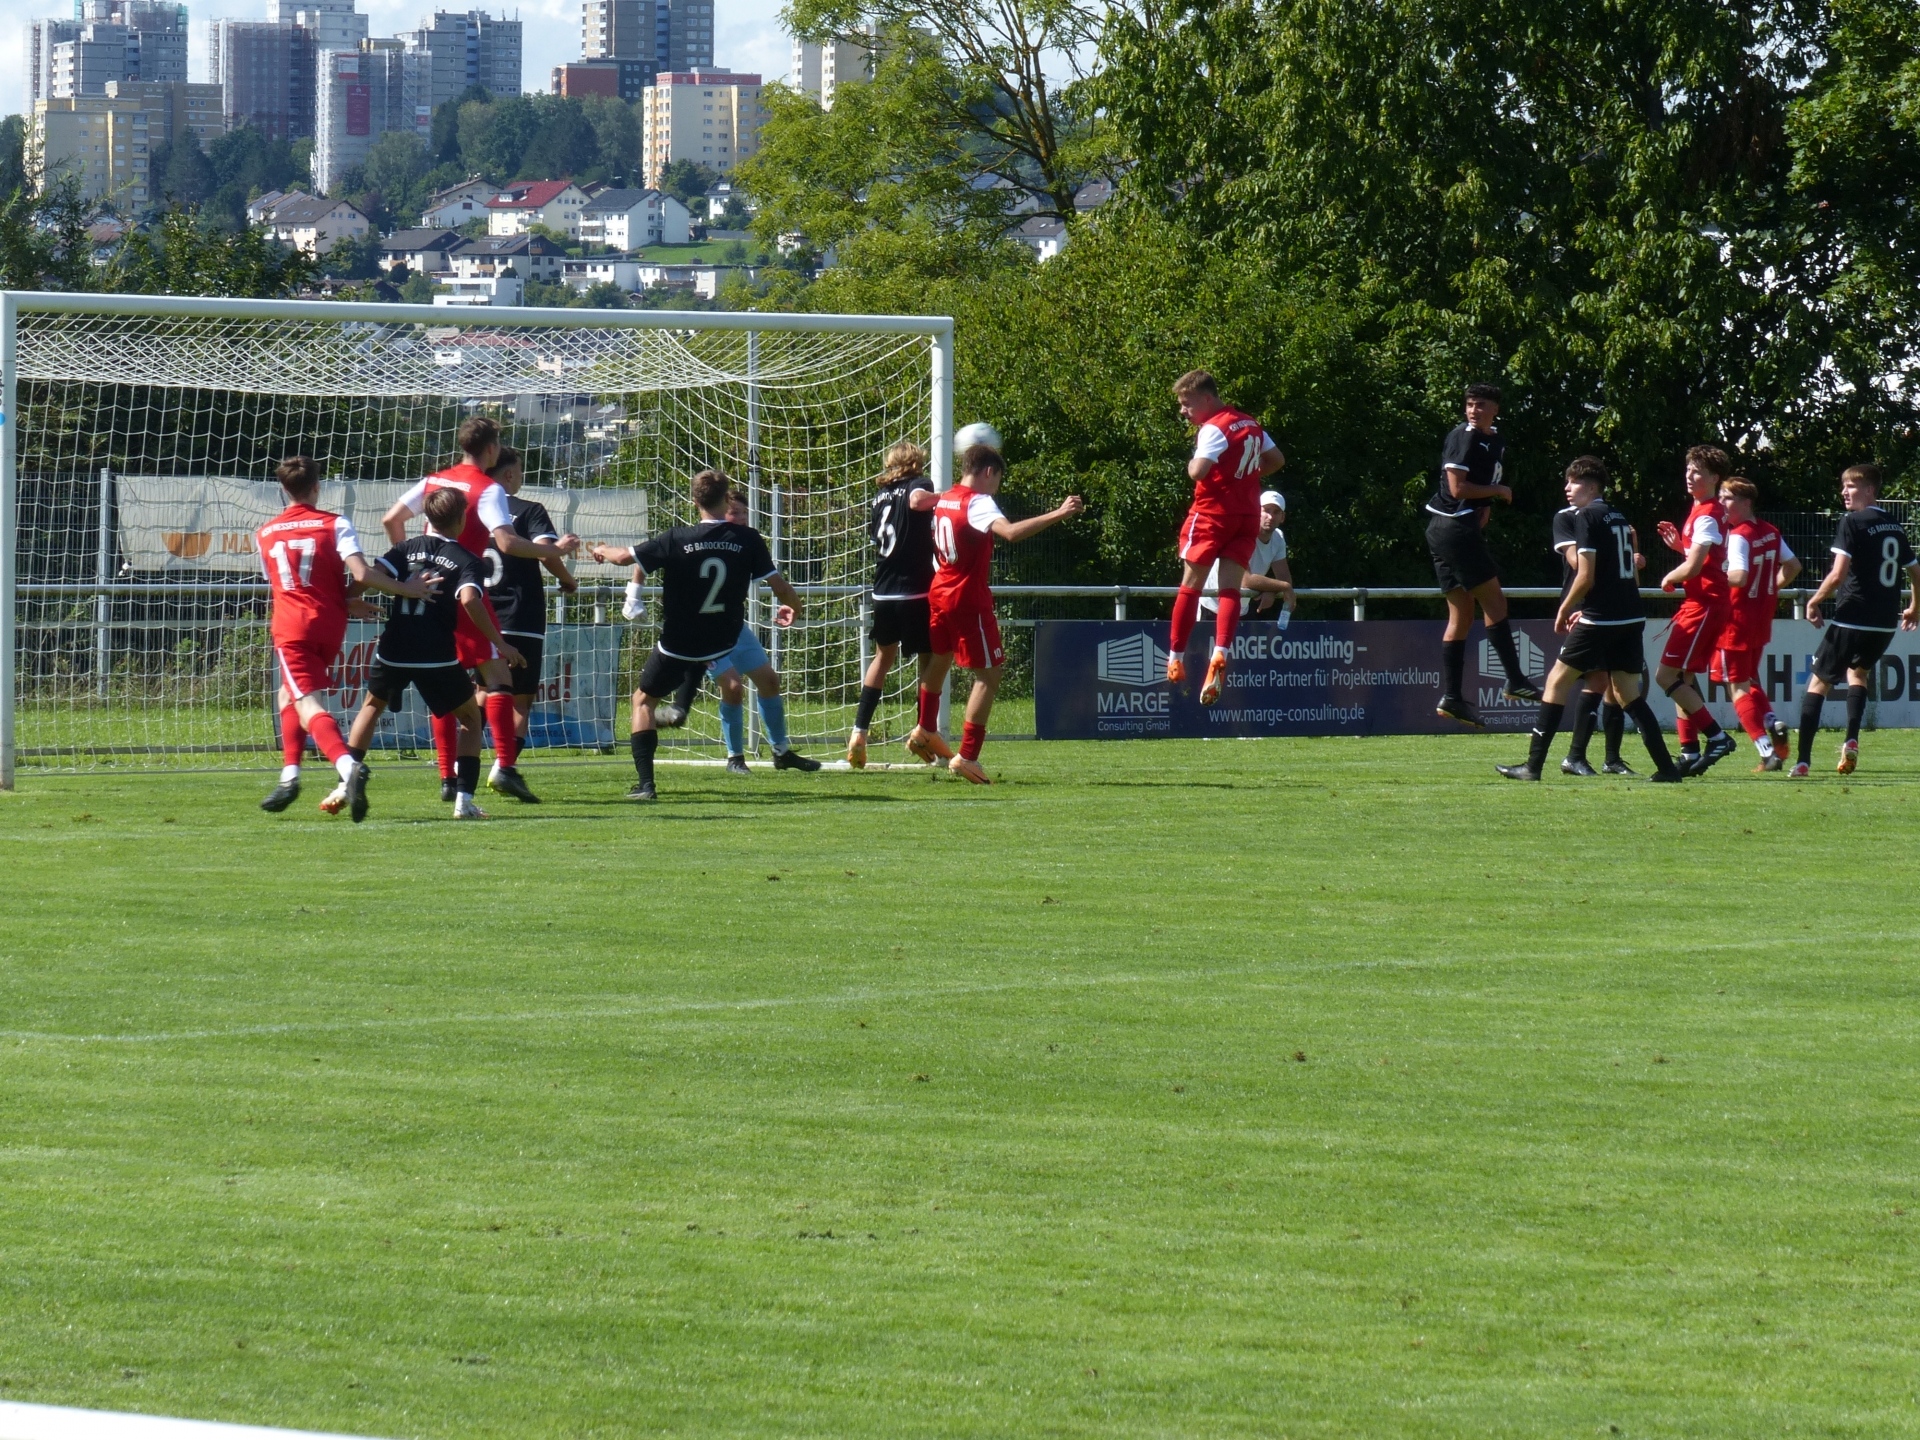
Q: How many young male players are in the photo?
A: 15